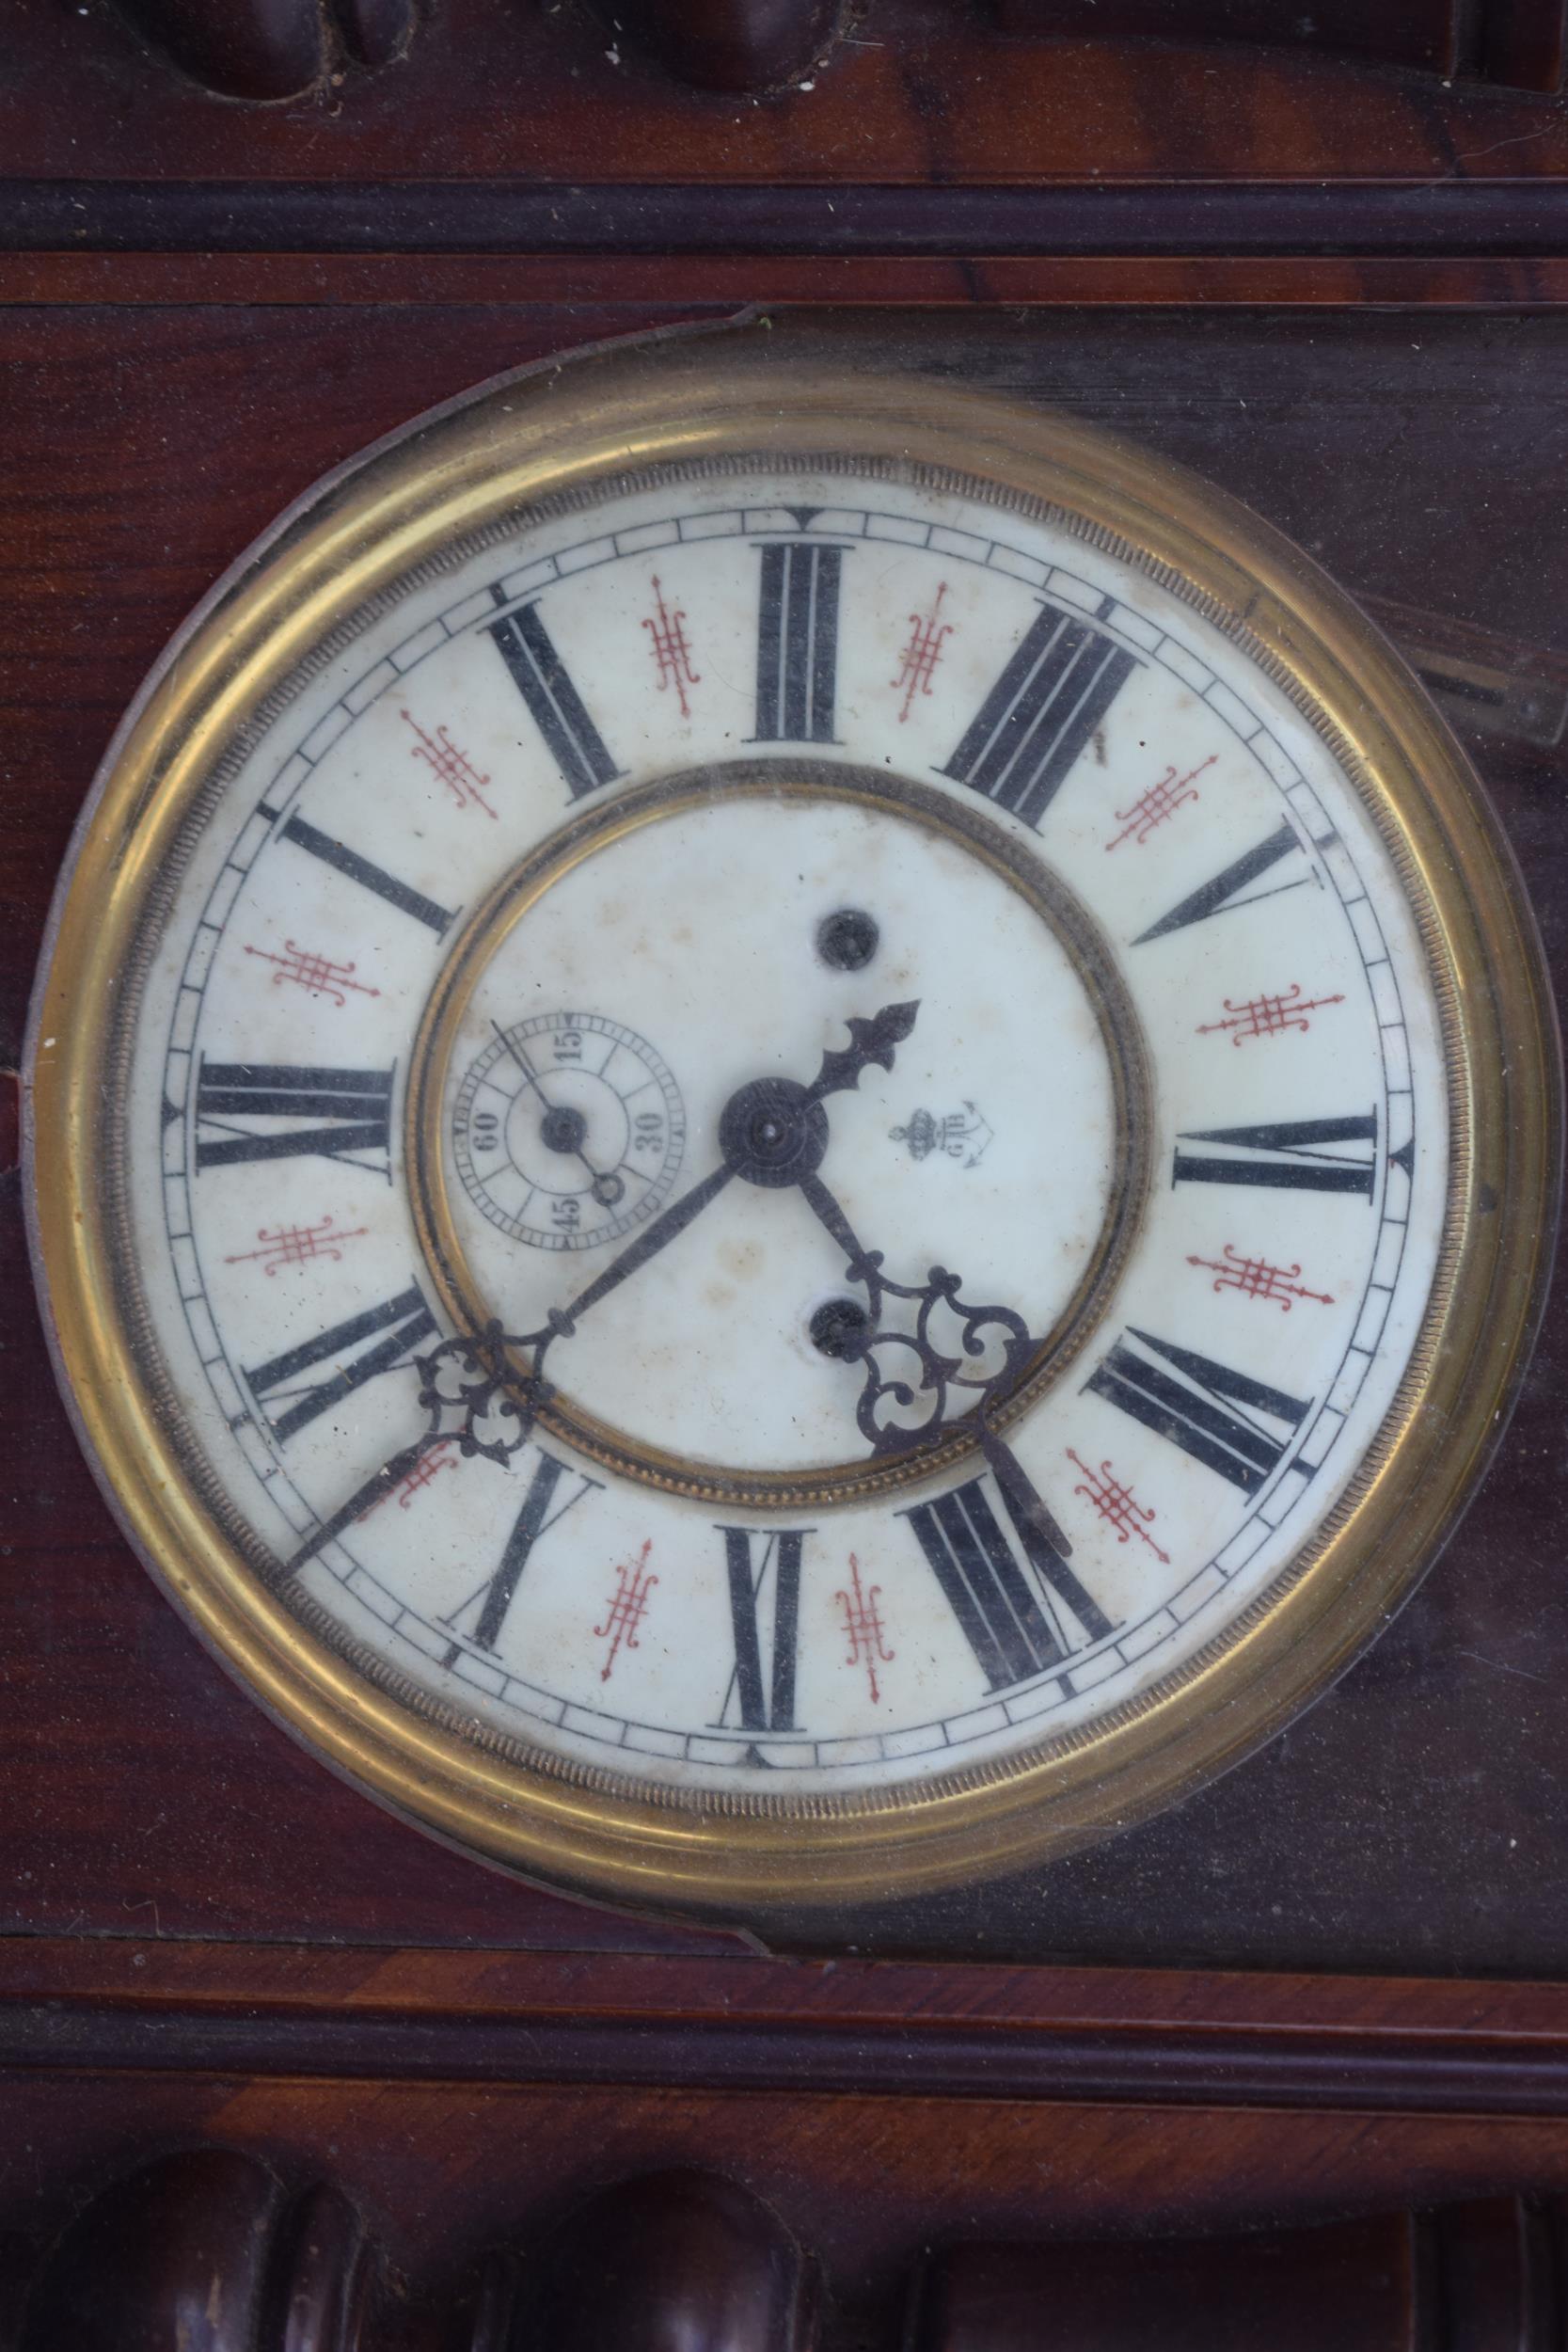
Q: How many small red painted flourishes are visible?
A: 12